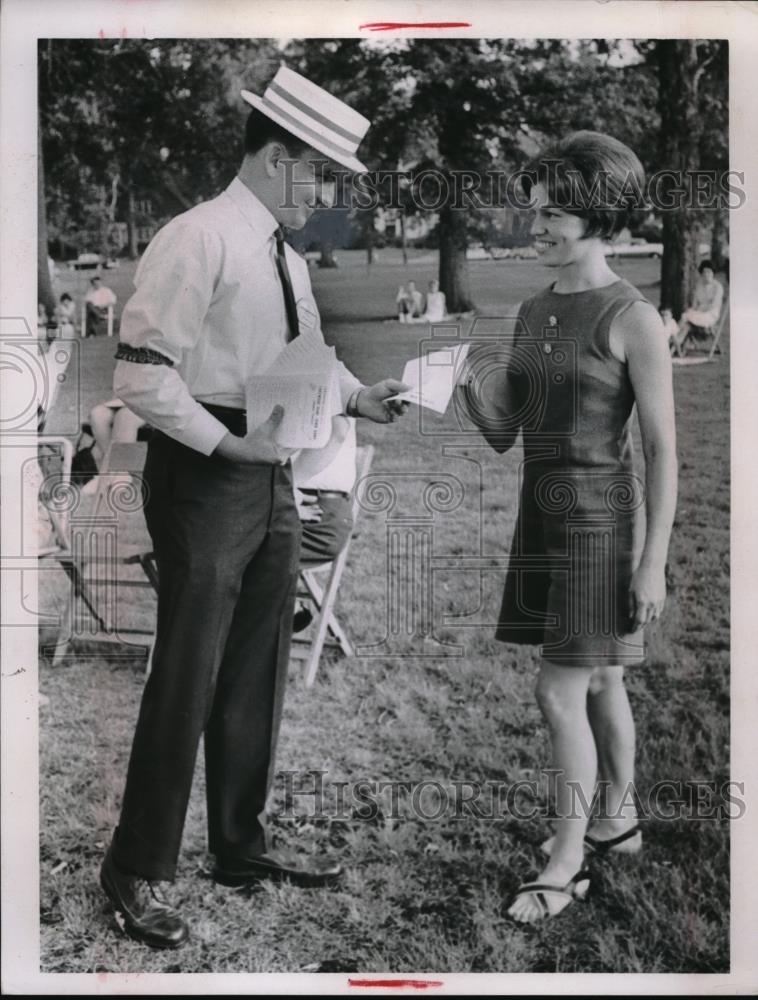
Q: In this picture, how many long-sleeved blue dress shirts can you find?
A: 0